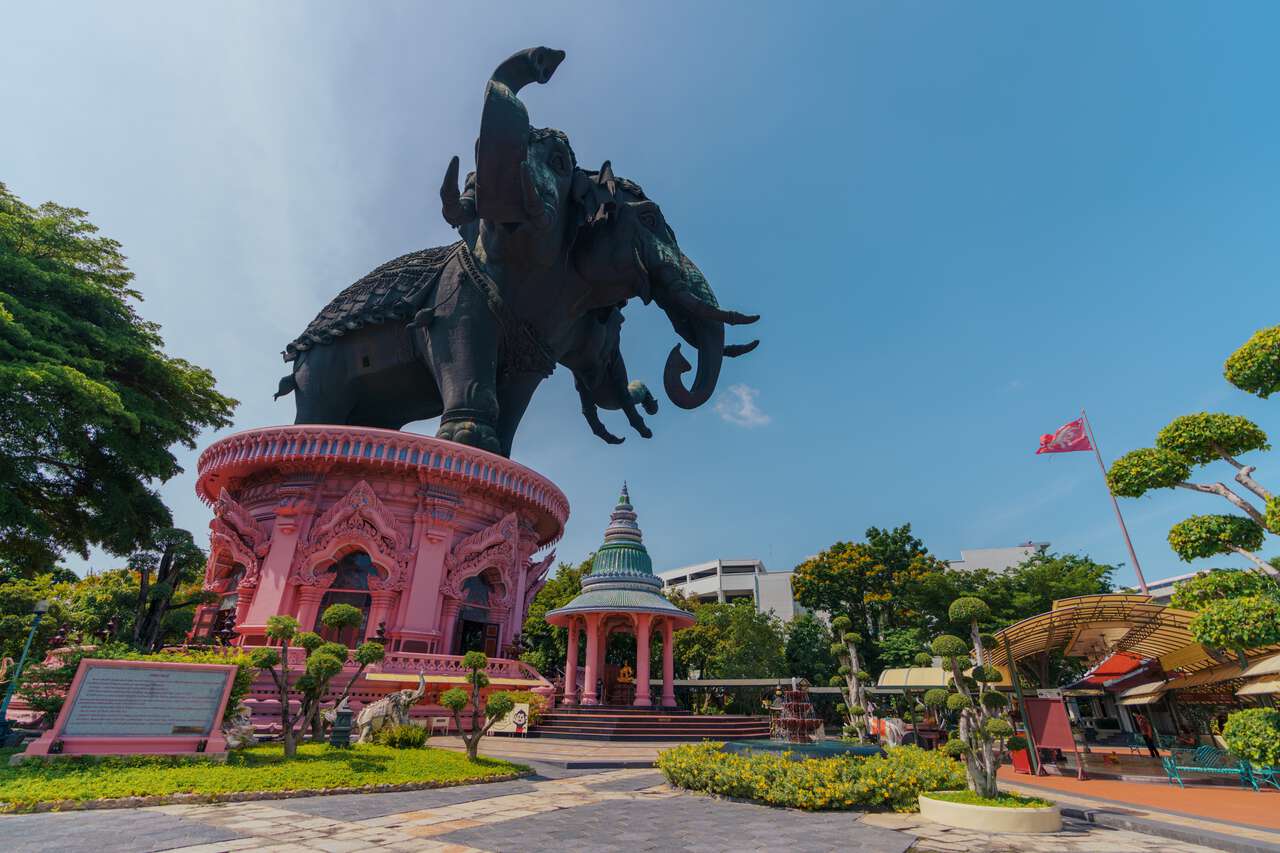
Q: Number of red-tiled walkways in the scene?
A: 1